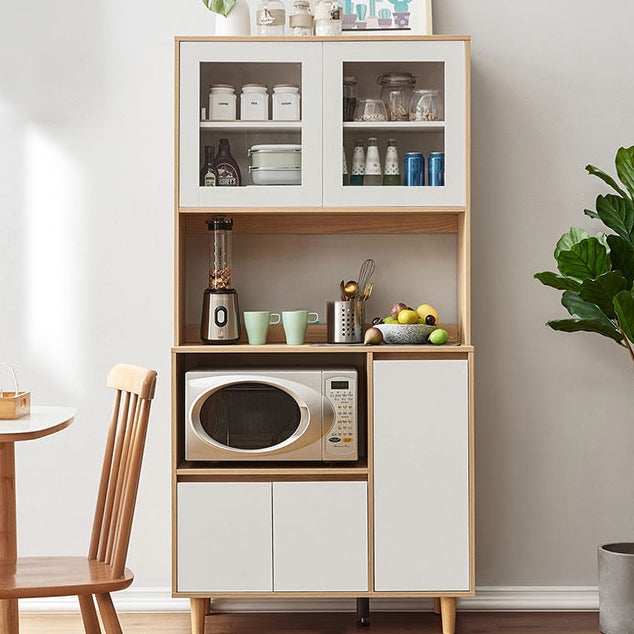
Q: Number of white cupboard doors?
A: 5